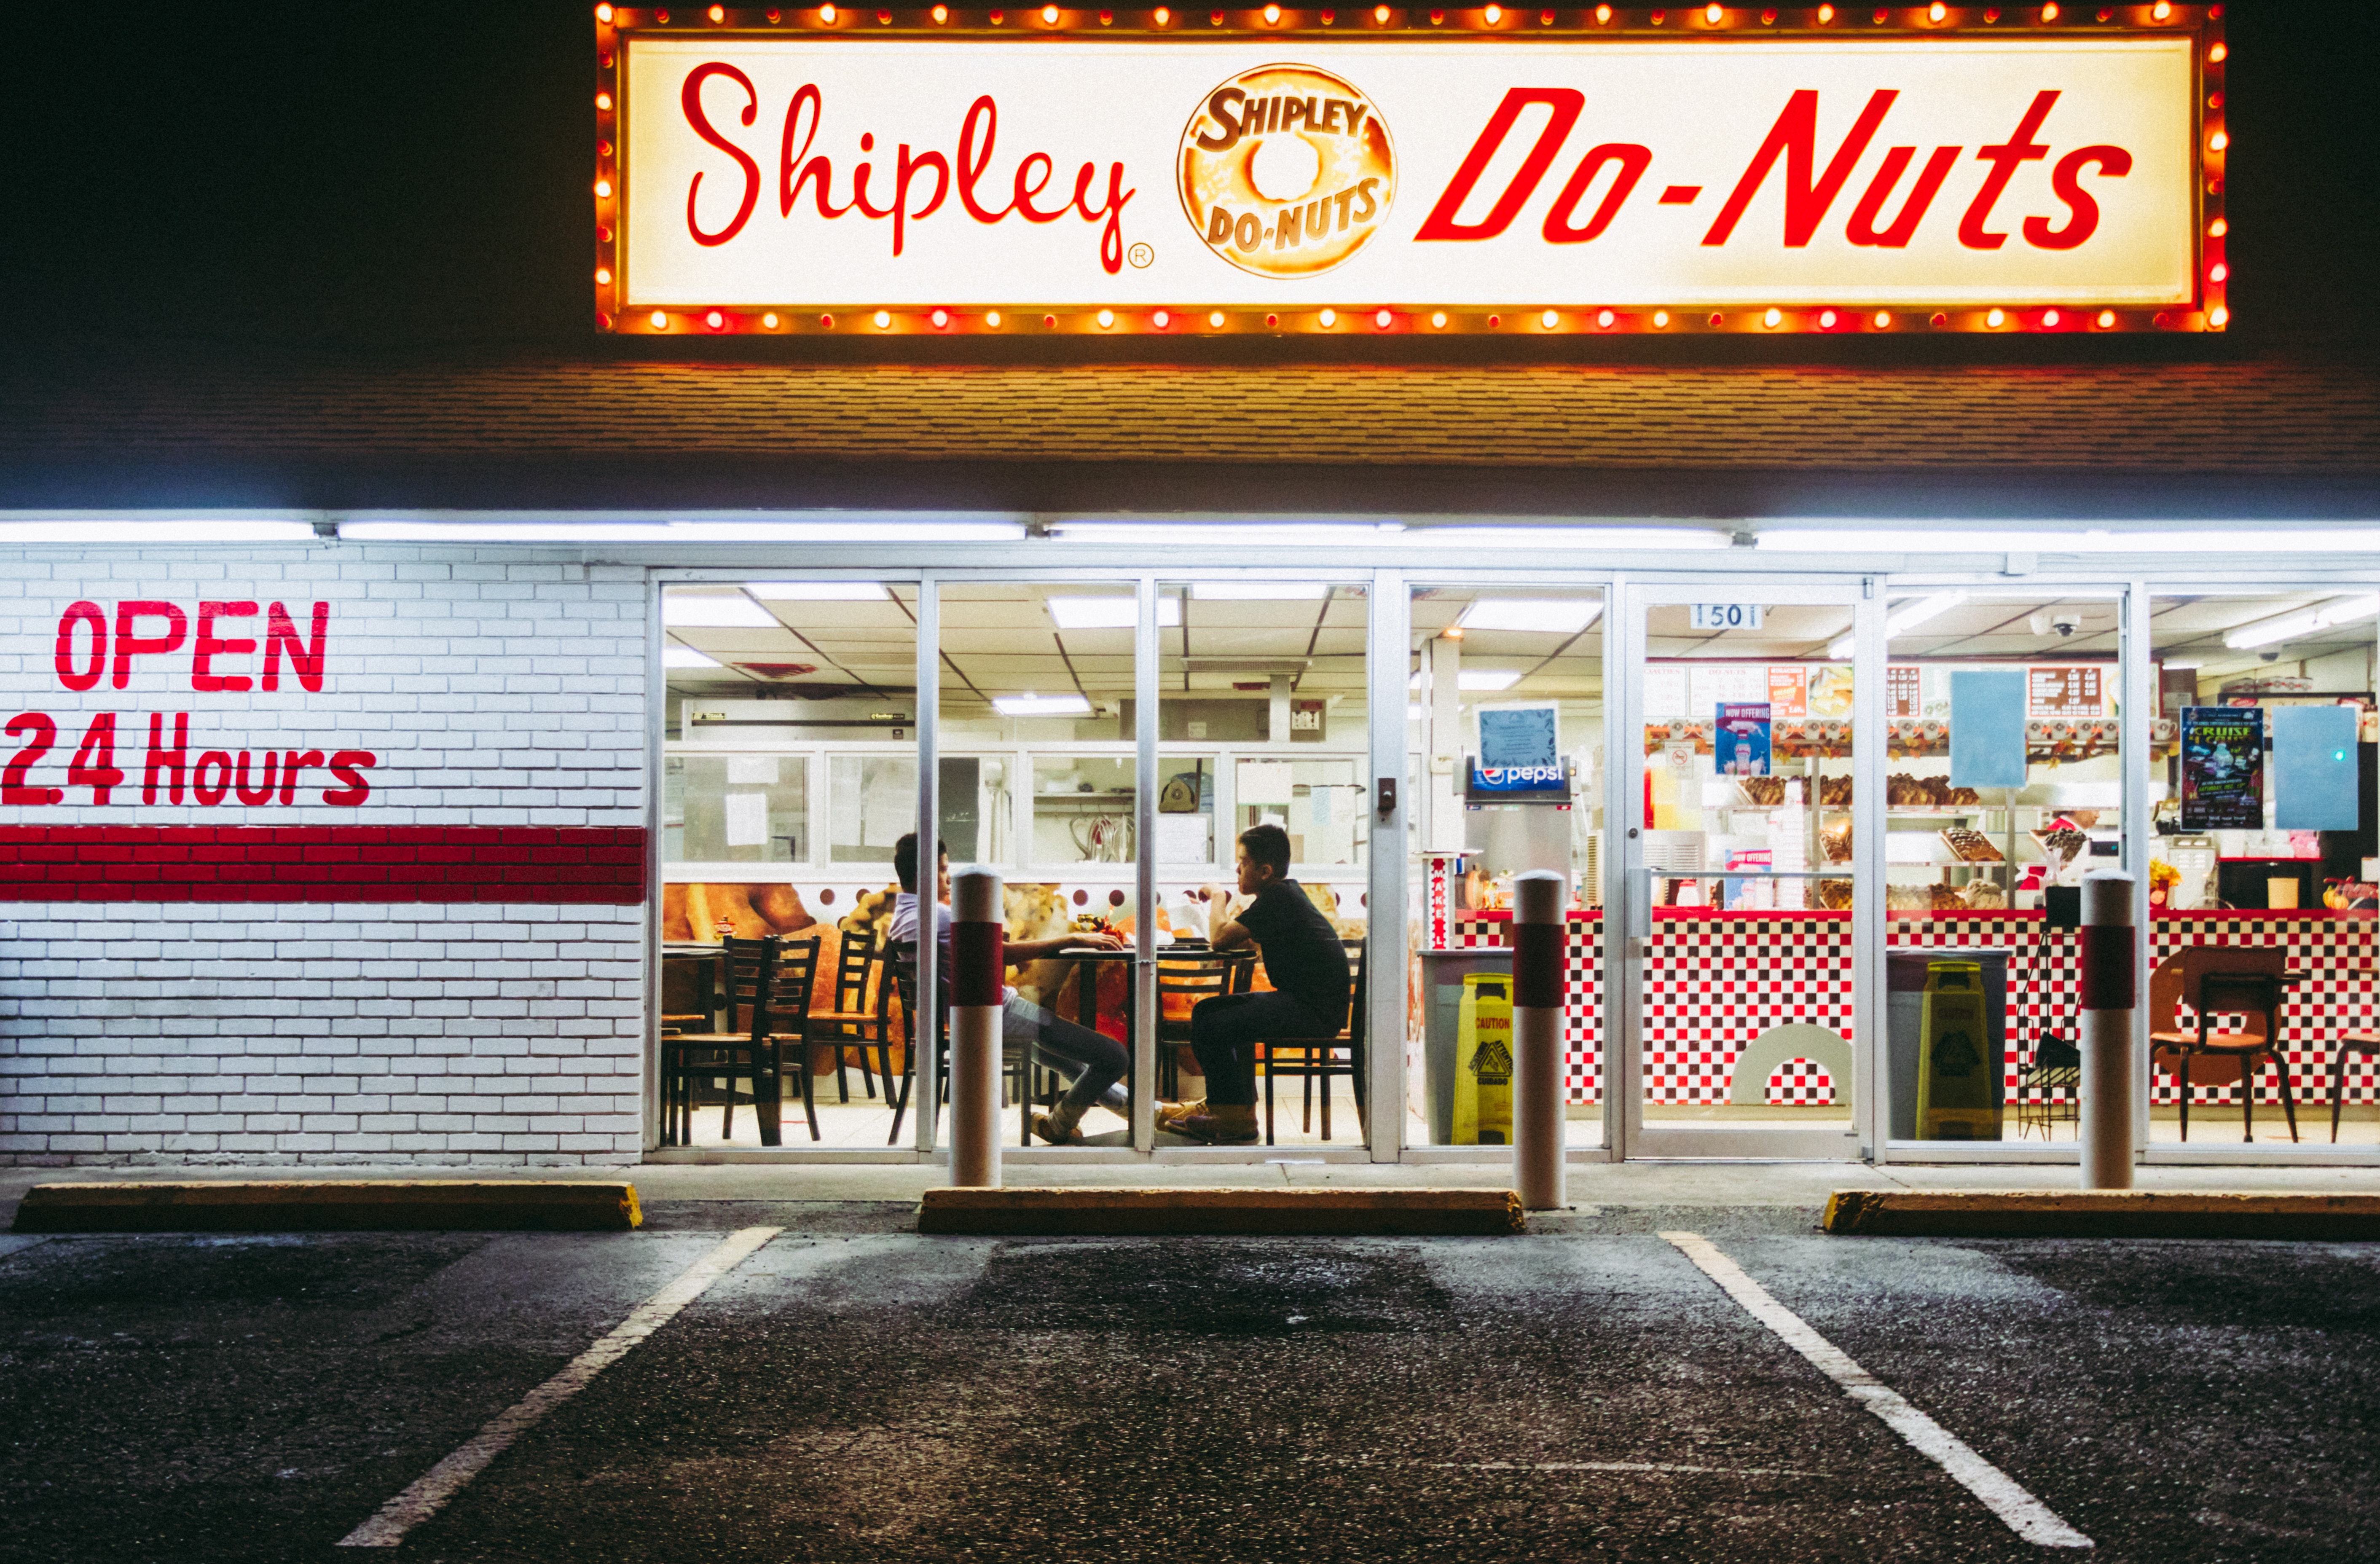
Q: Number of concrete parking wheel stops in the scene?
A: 3